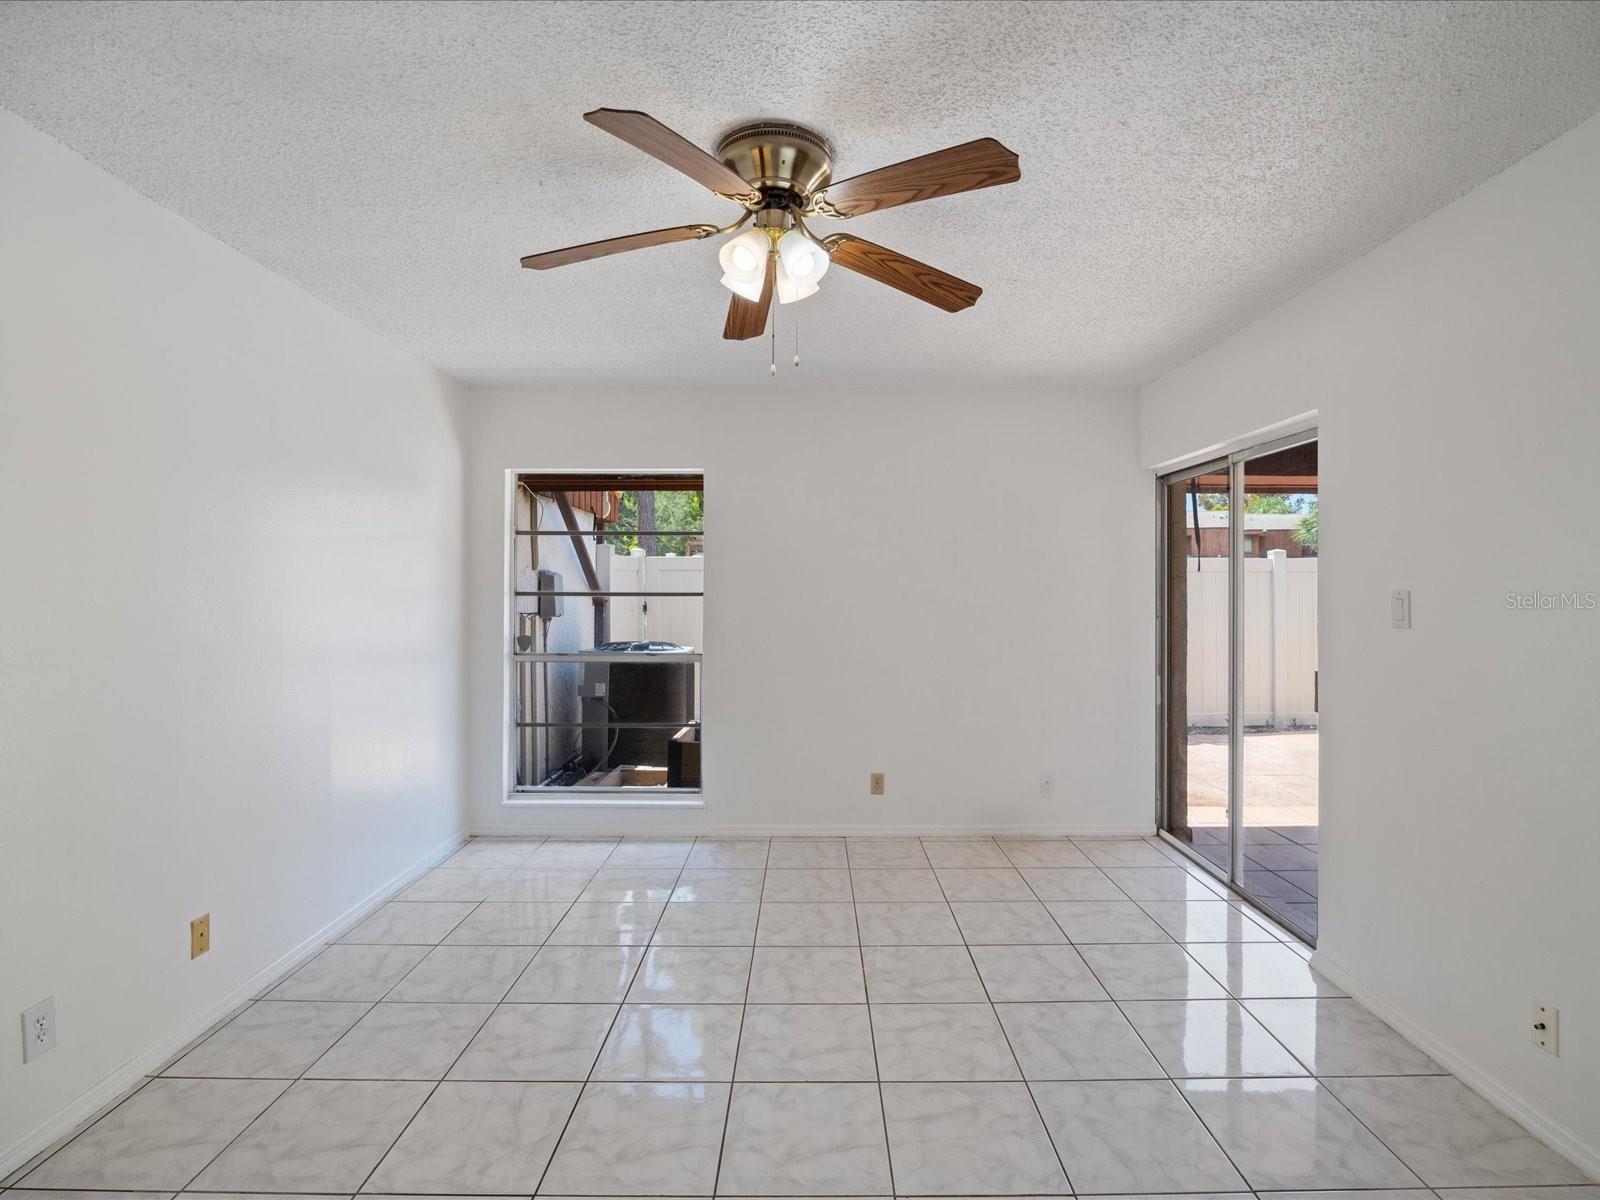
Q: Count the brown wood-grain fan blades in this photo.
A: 5